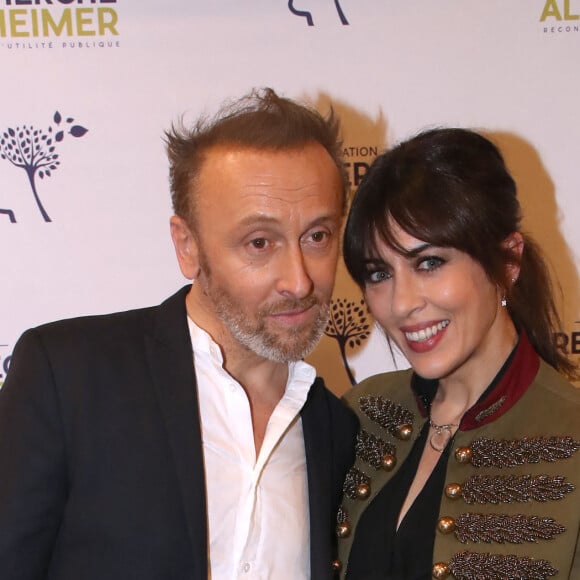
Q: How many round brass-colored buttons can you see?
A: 9